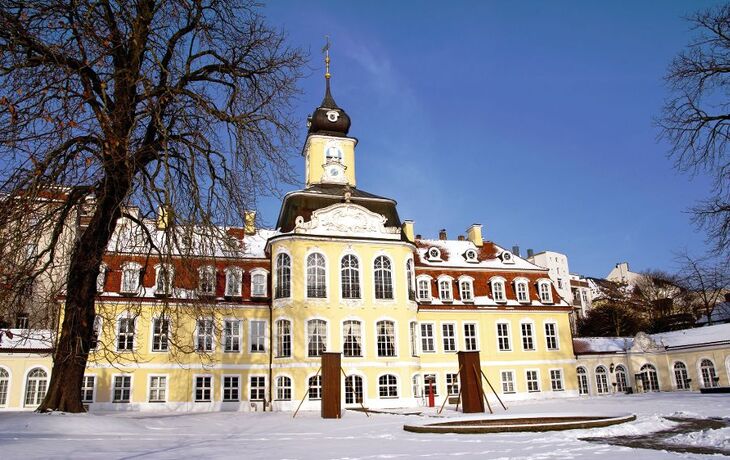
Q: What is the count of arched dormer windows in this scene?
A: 12